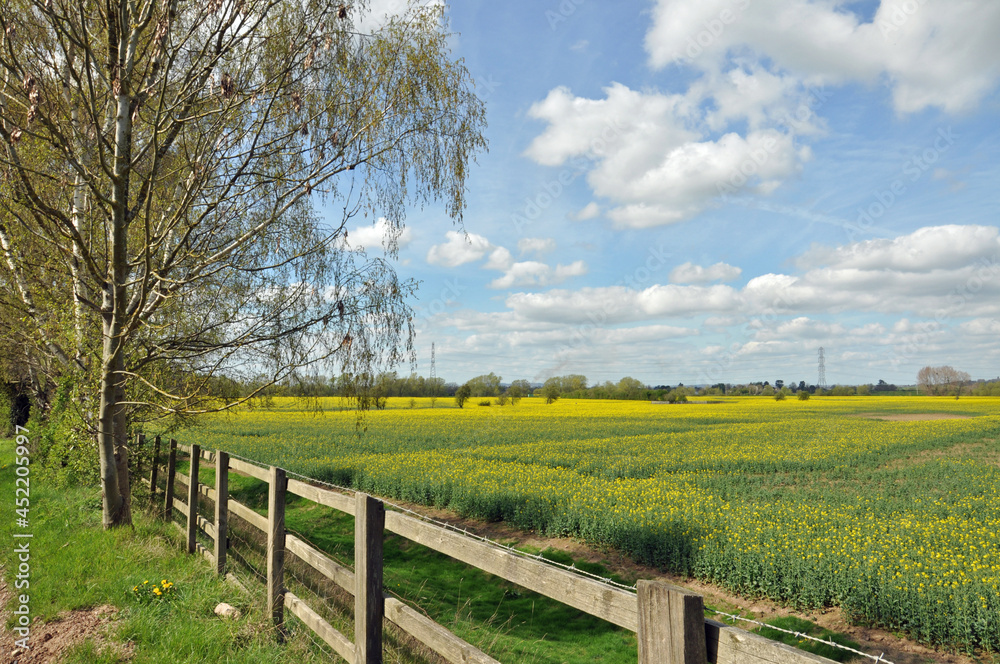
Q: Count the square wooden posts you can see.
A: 8